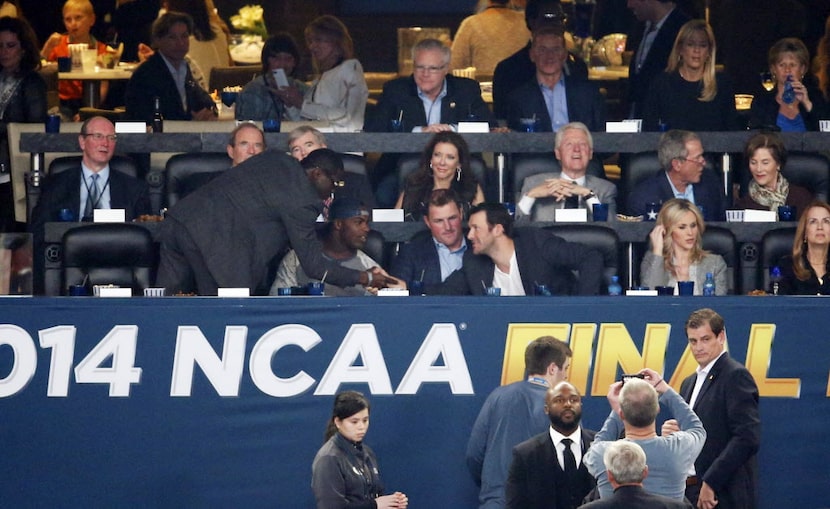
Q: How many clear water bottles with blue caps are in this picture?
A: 2